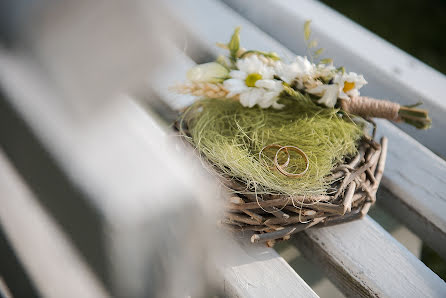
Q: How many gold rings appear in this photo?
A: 2